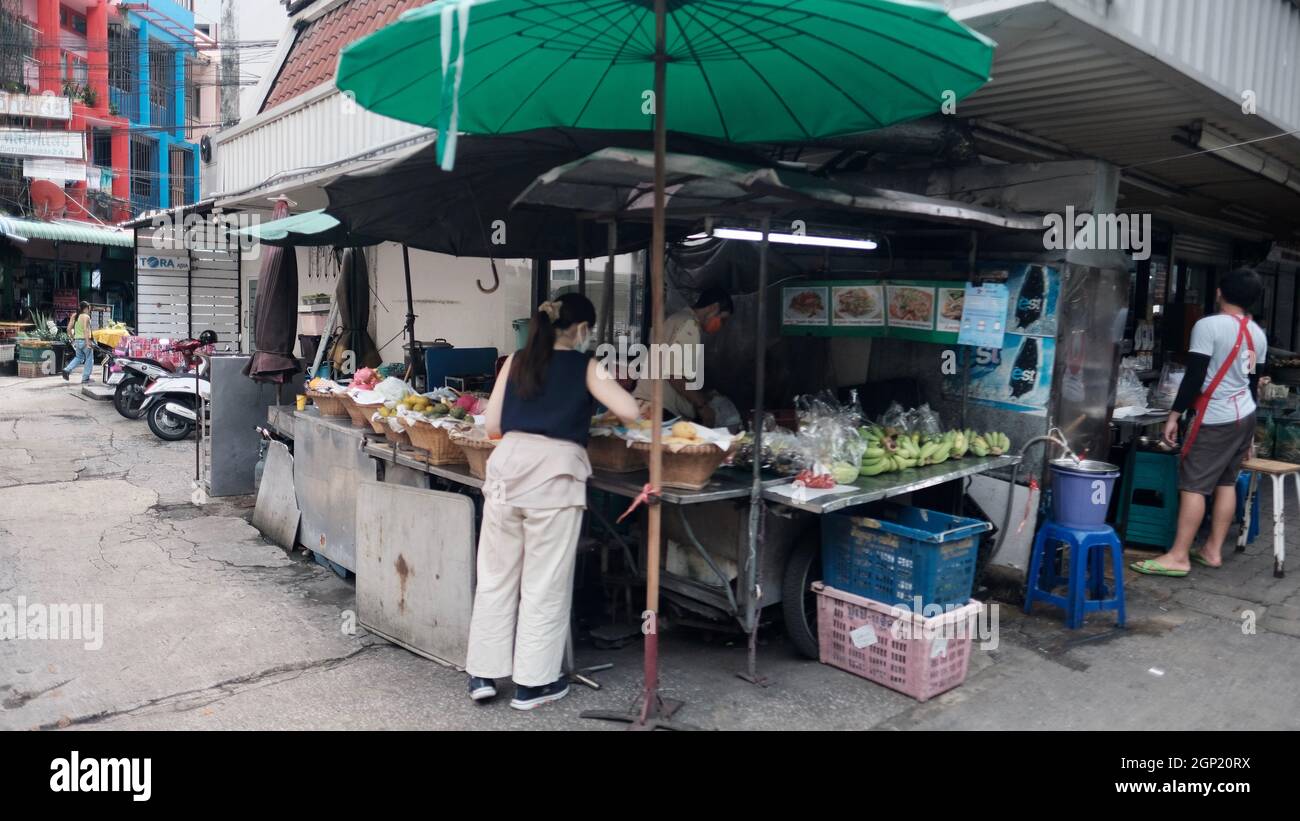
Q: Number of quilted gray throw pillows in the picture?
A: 0